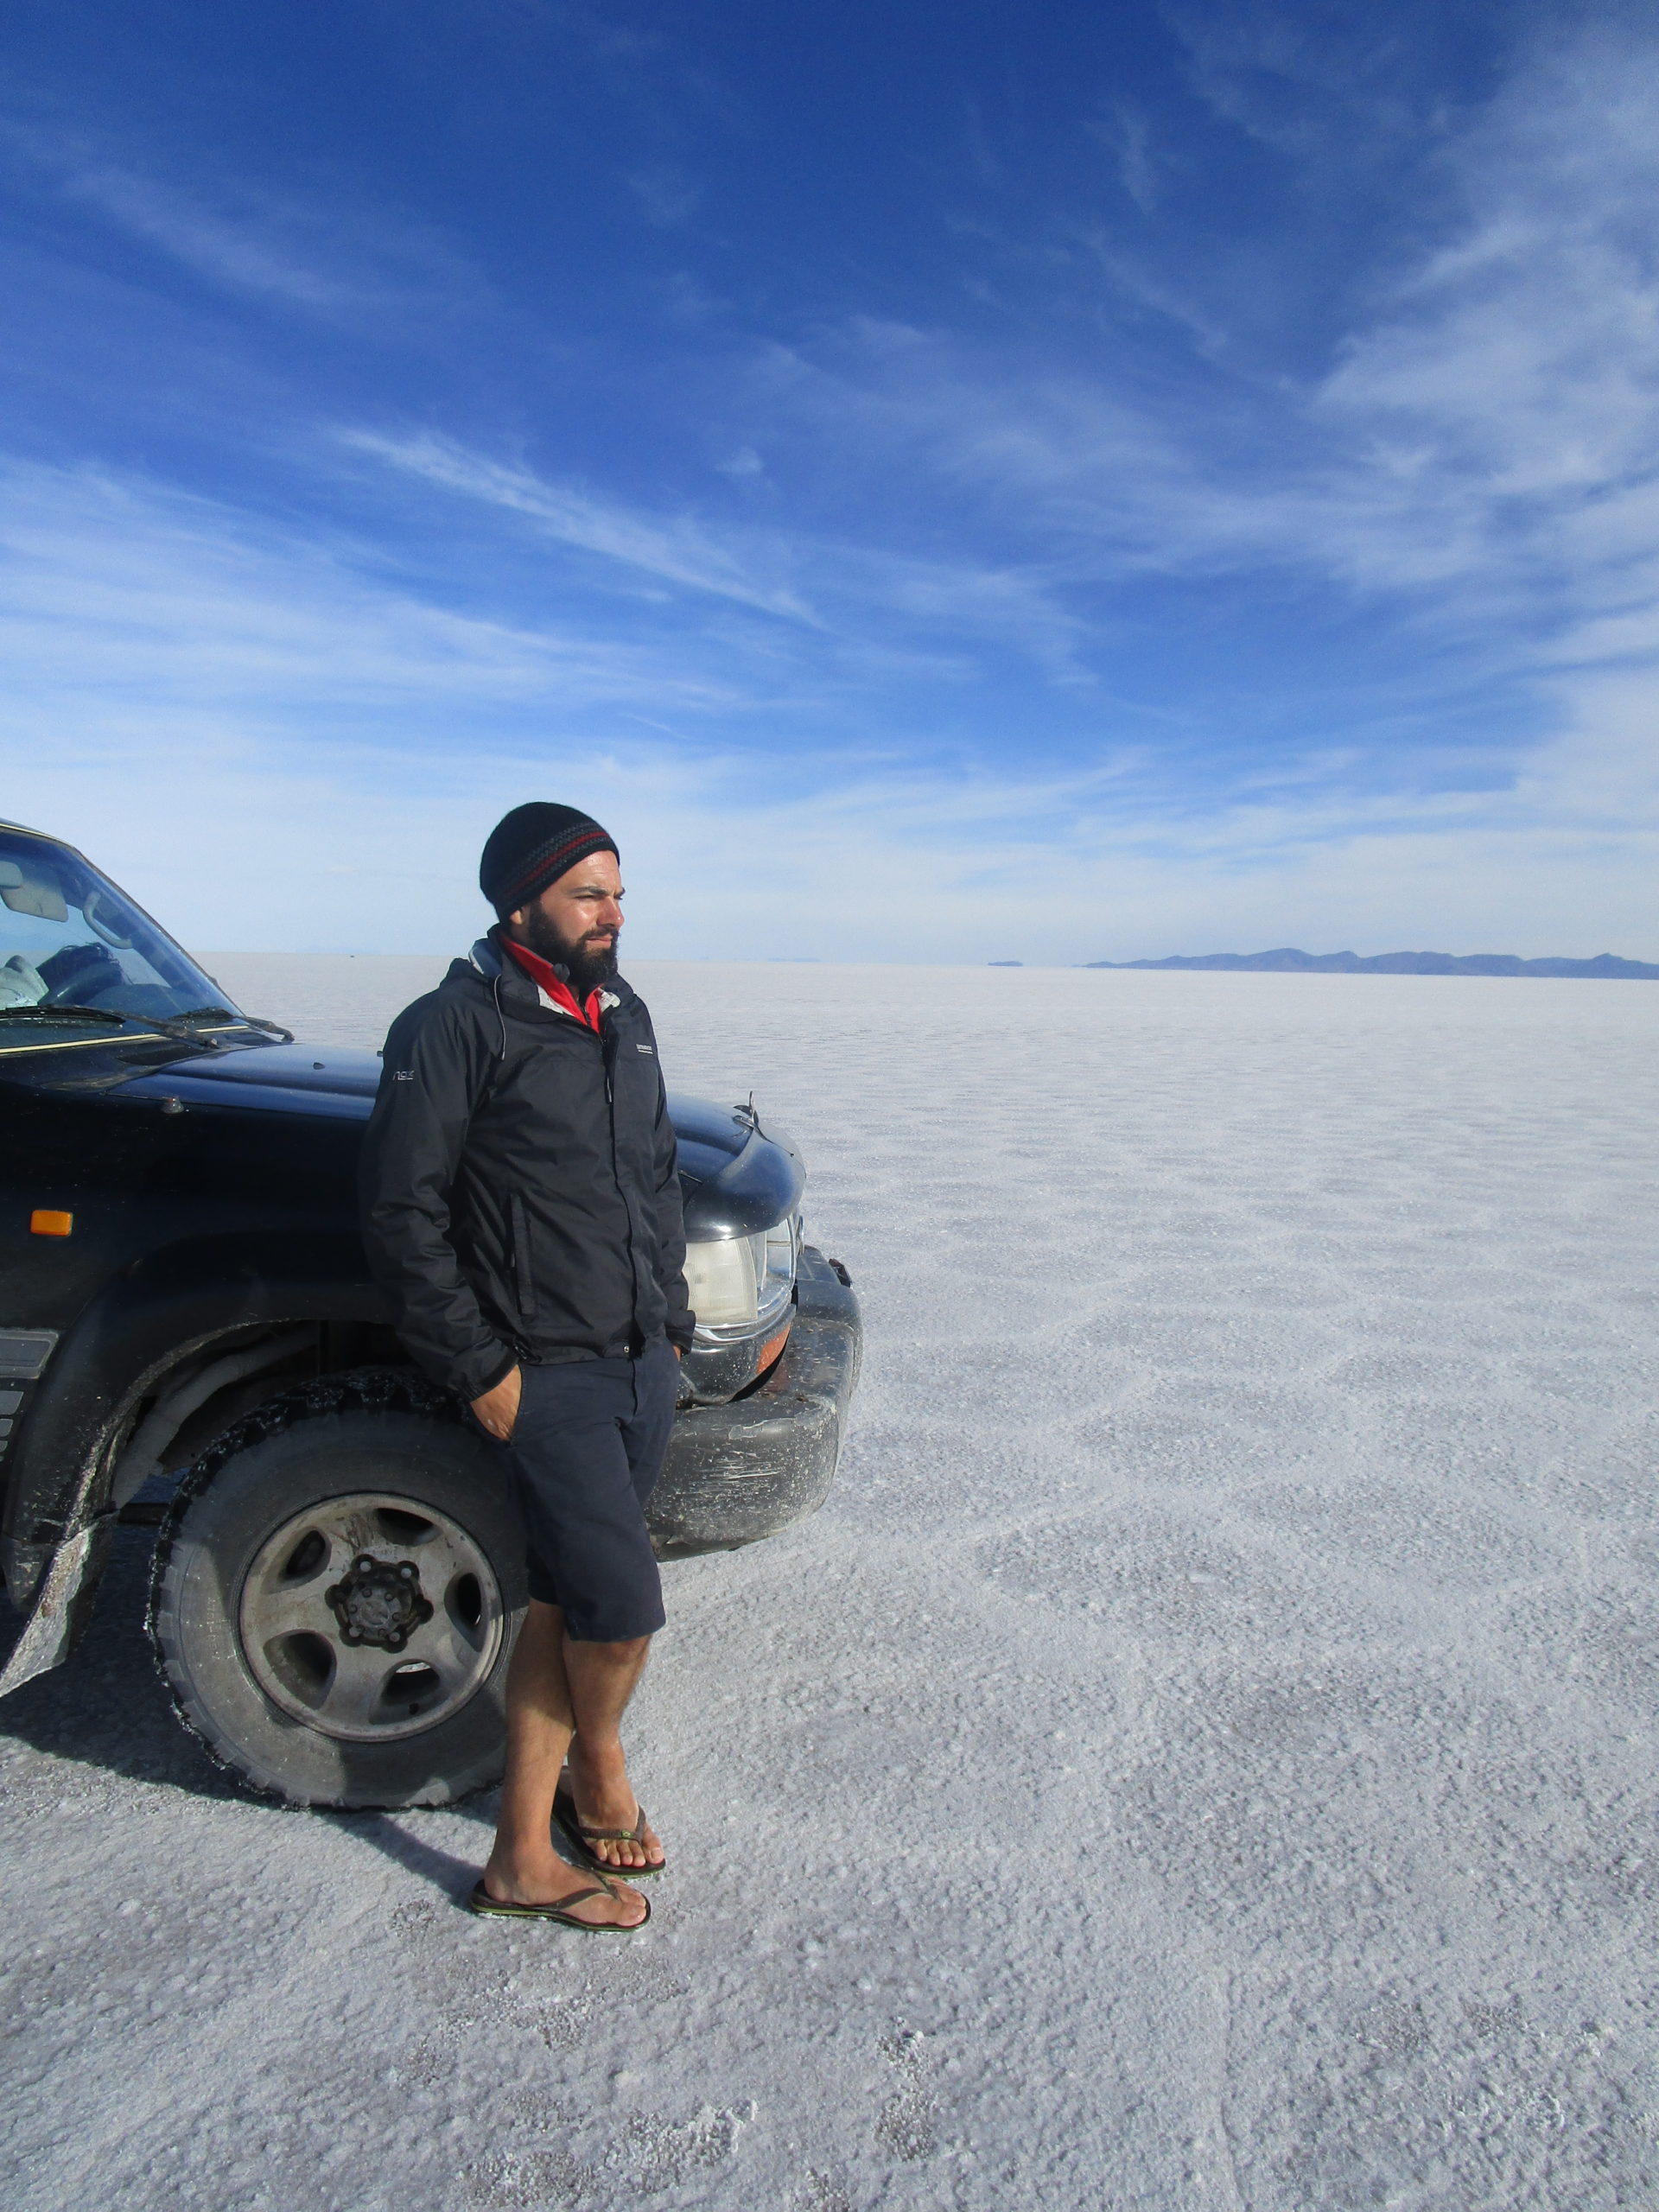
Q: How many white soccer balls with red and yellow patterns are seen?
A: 0